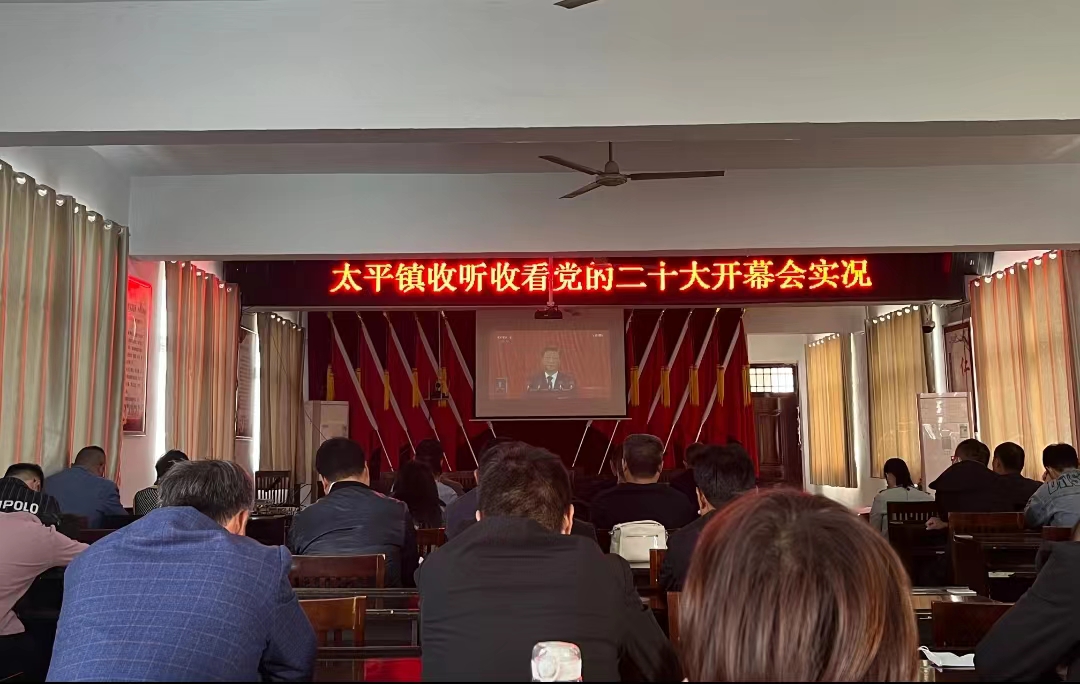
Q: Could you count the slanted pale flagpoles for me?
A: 10